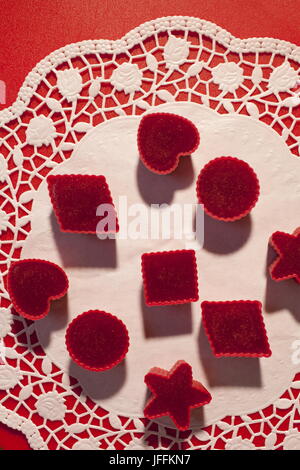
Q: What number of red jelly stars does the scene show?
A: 2